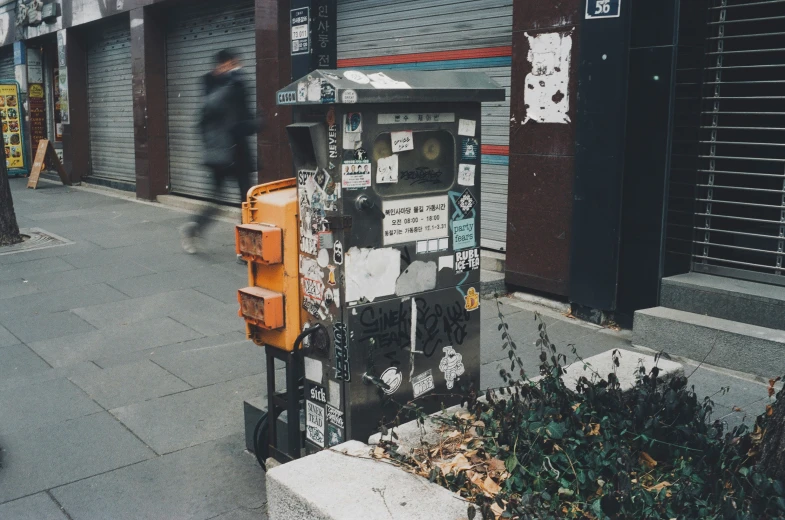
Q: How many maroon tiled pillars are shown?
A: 4